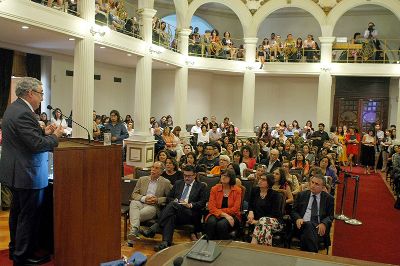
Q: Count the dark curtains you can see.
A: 2